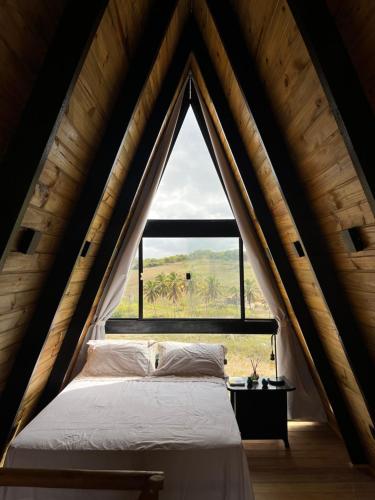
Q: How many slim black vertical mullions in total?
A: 2